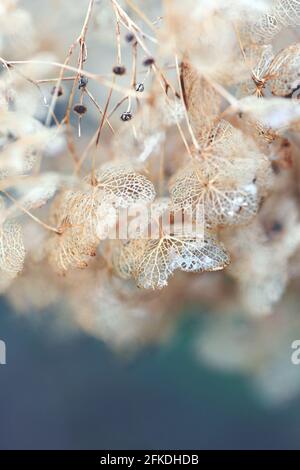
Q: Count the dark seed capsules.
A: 8